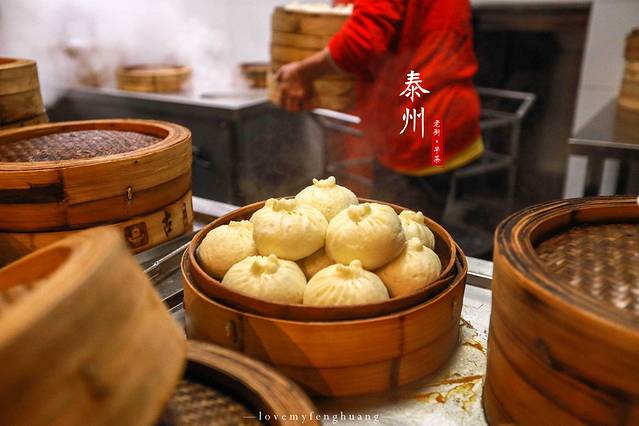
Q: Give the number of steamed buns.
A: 9